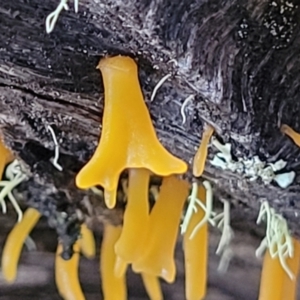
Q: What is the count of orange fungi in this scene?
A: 13